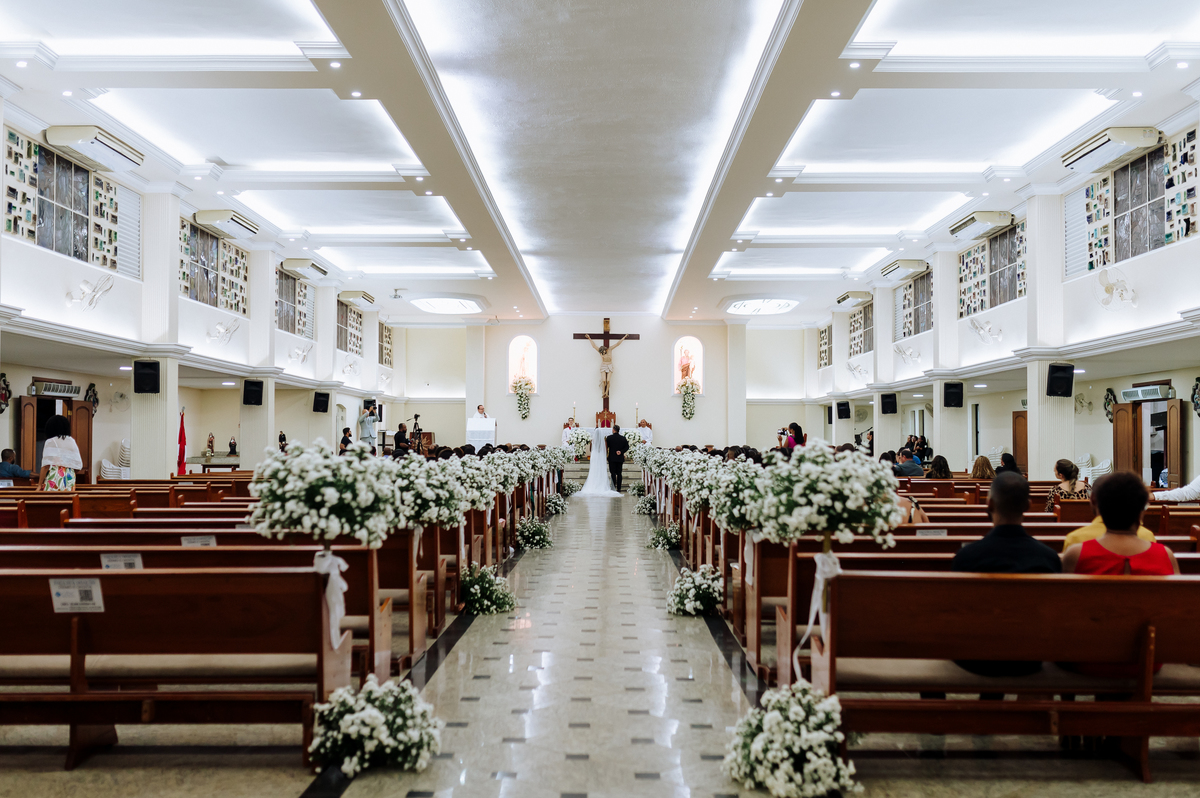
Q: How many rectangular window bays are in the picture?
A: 10